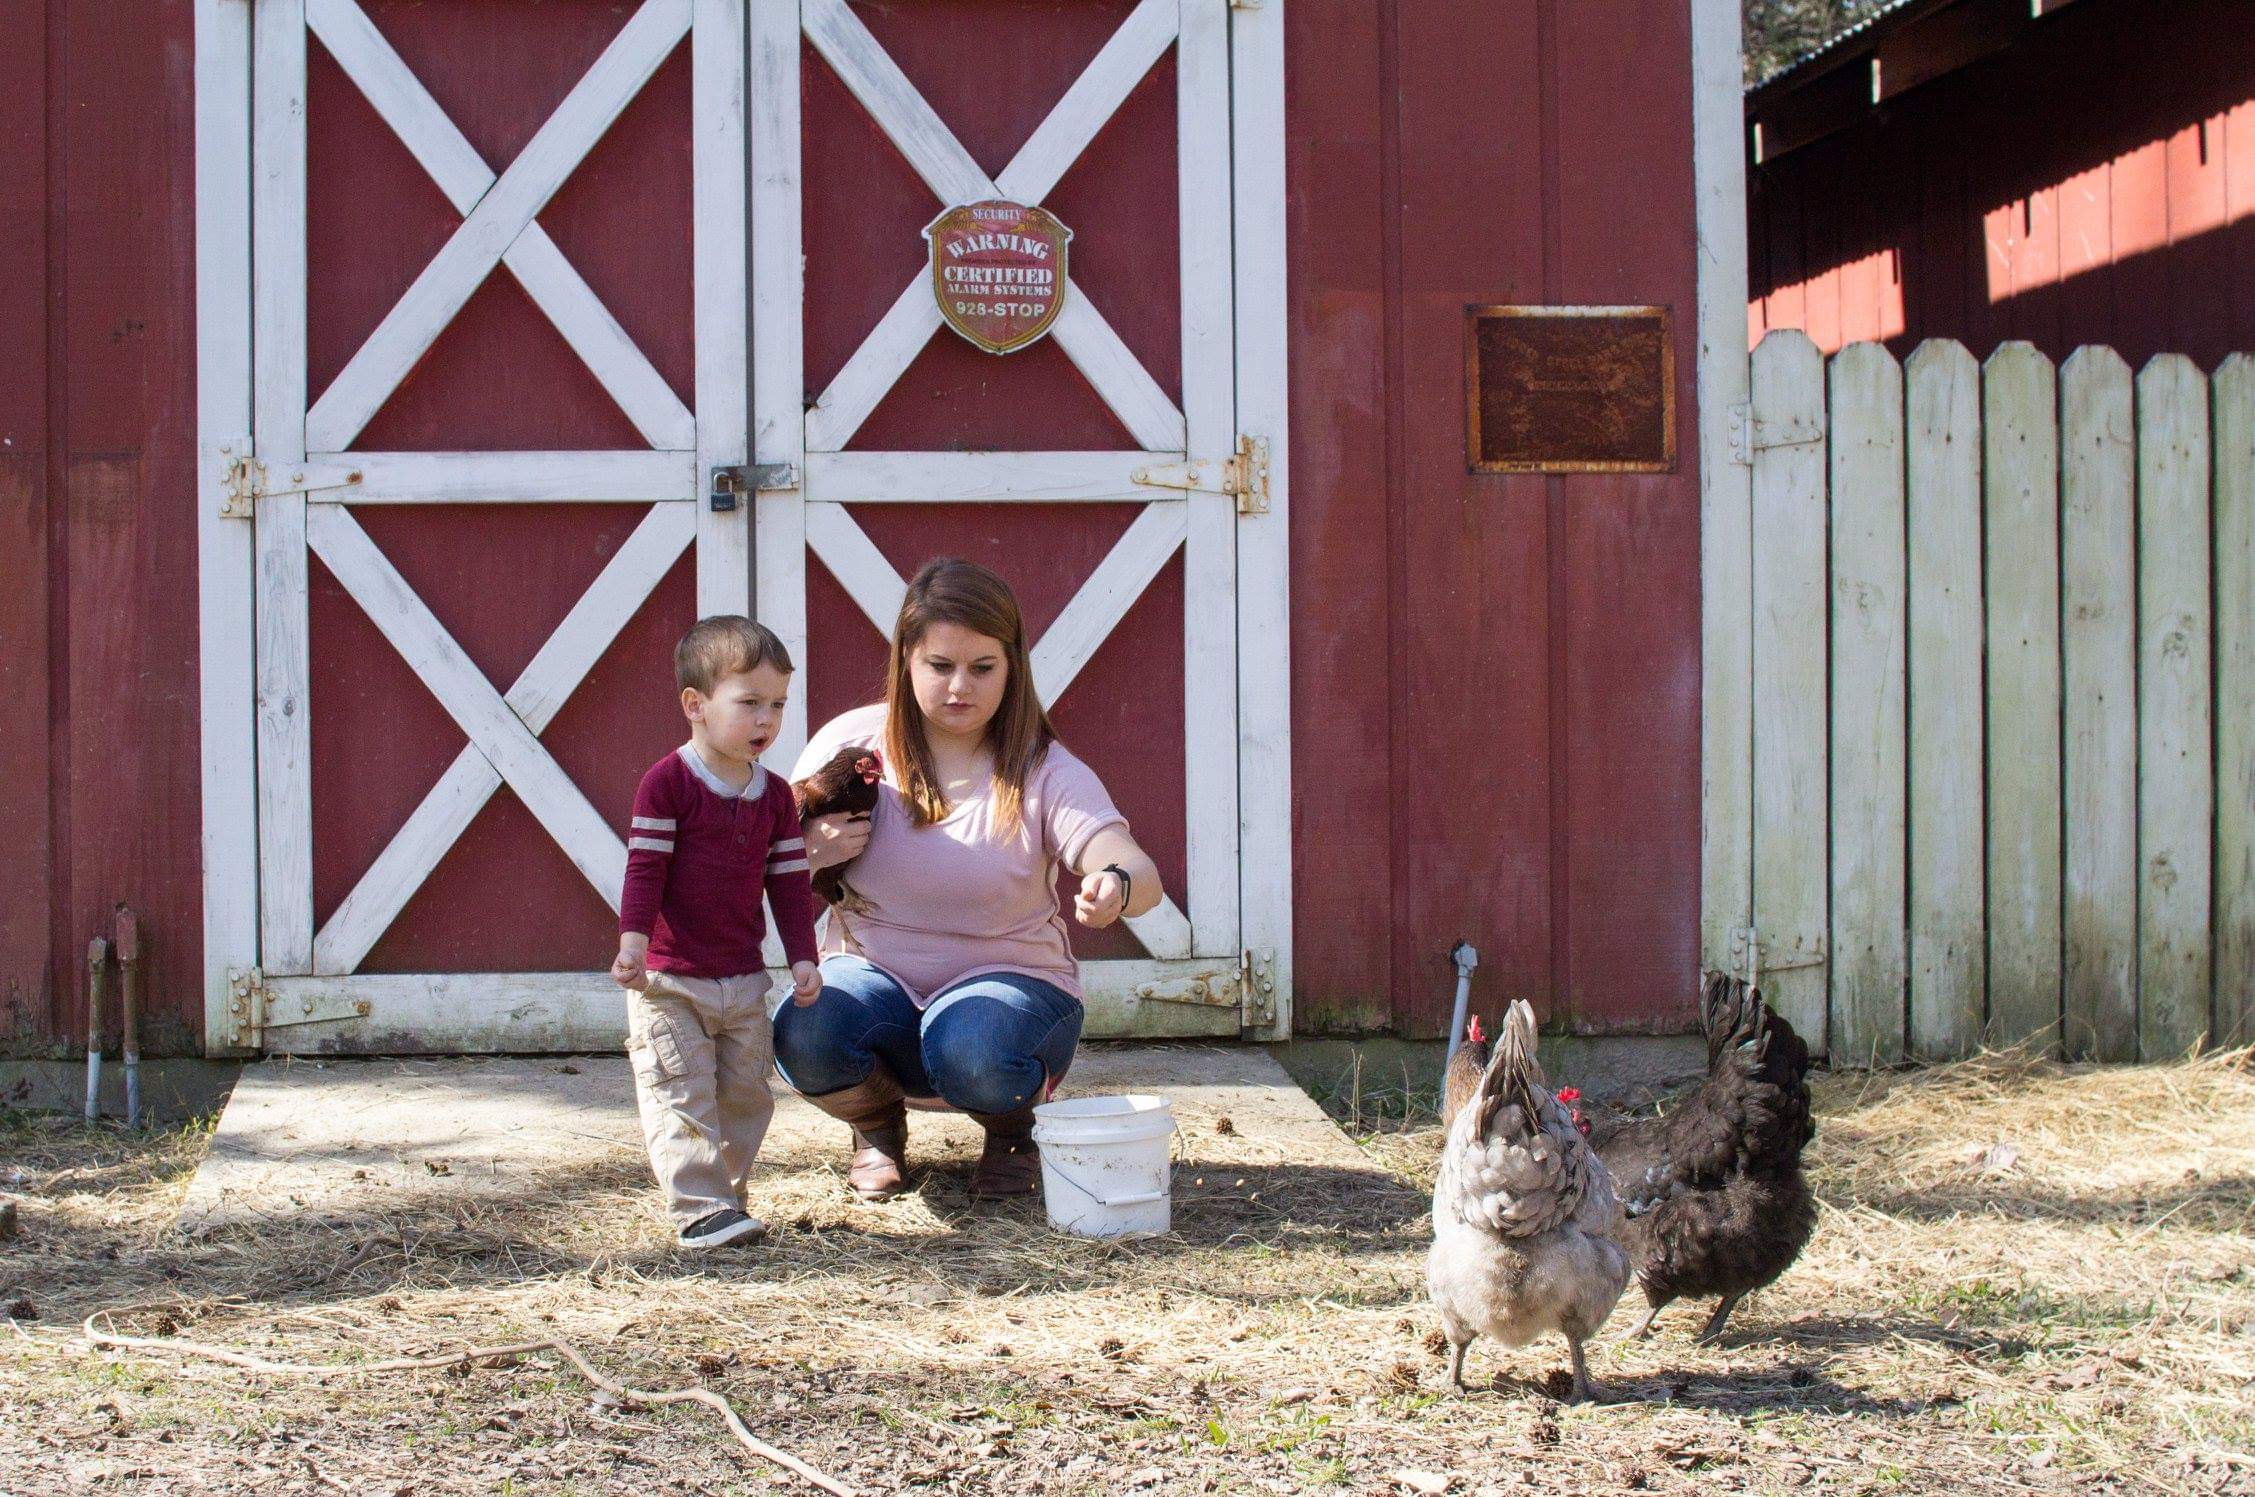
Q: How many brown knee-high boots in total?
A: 2